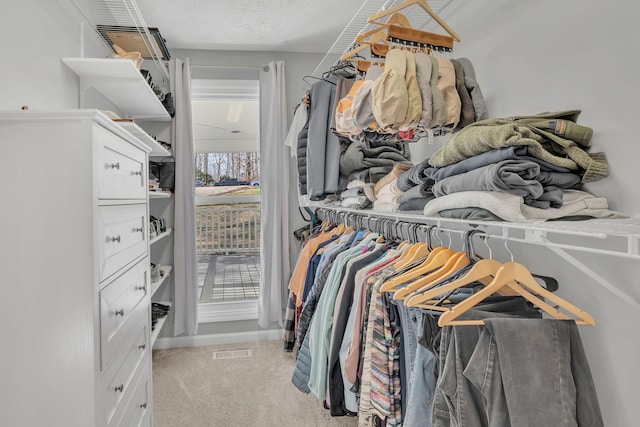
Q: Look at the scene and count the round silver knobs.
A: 9